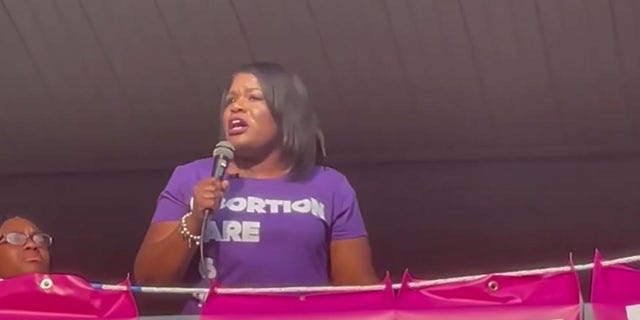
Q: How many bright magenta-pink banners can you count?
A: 4